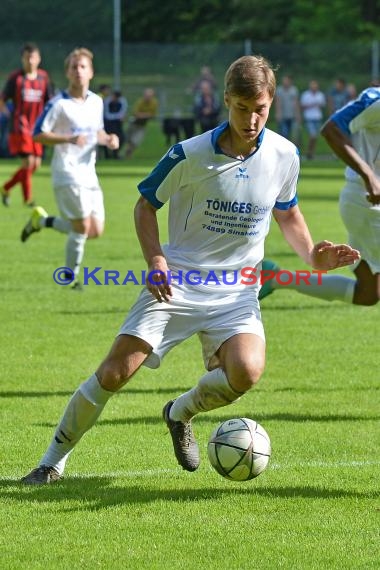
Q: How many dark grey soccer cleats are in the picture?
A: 2